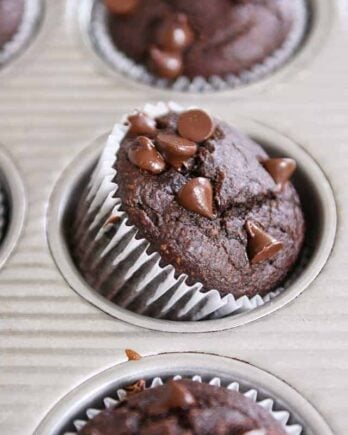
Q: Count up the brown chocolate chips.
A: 11